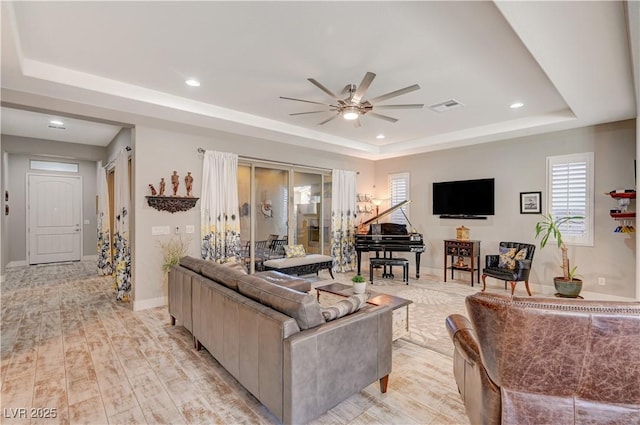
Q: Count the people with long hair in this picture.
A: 0